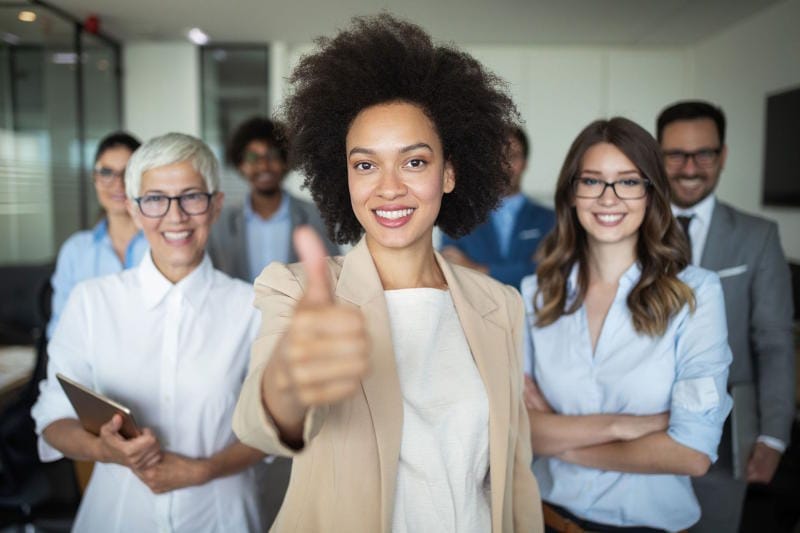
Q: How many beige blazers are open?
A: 1